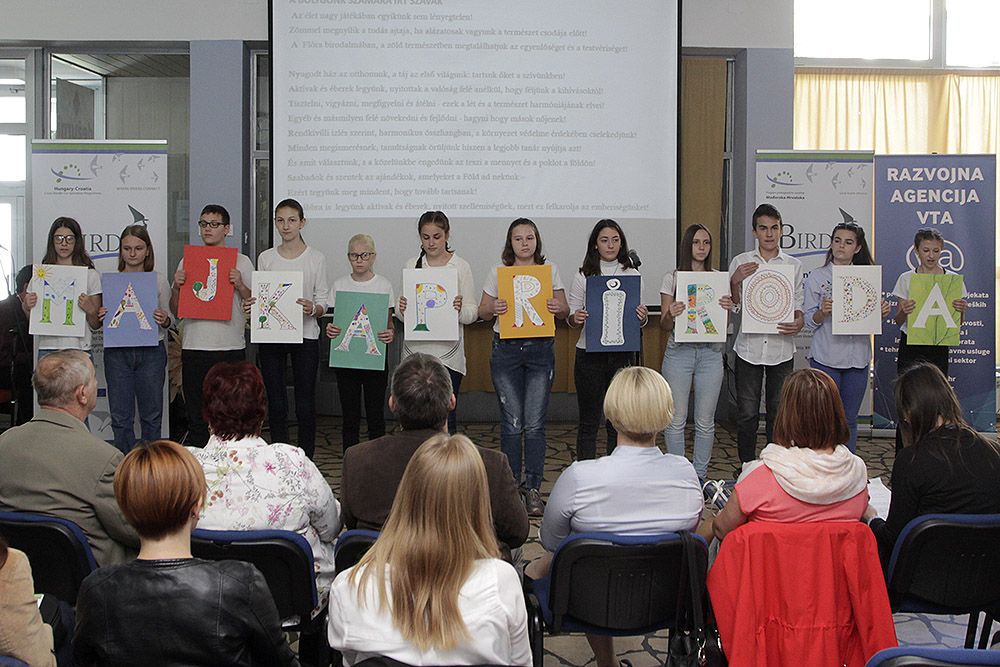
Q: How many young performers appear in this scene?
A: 12